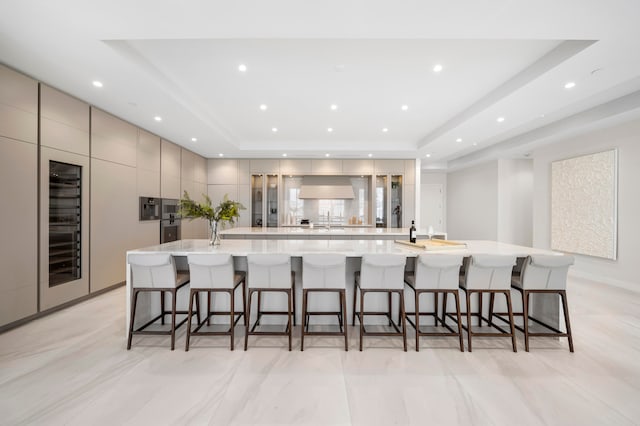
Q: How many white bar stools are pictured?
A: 8